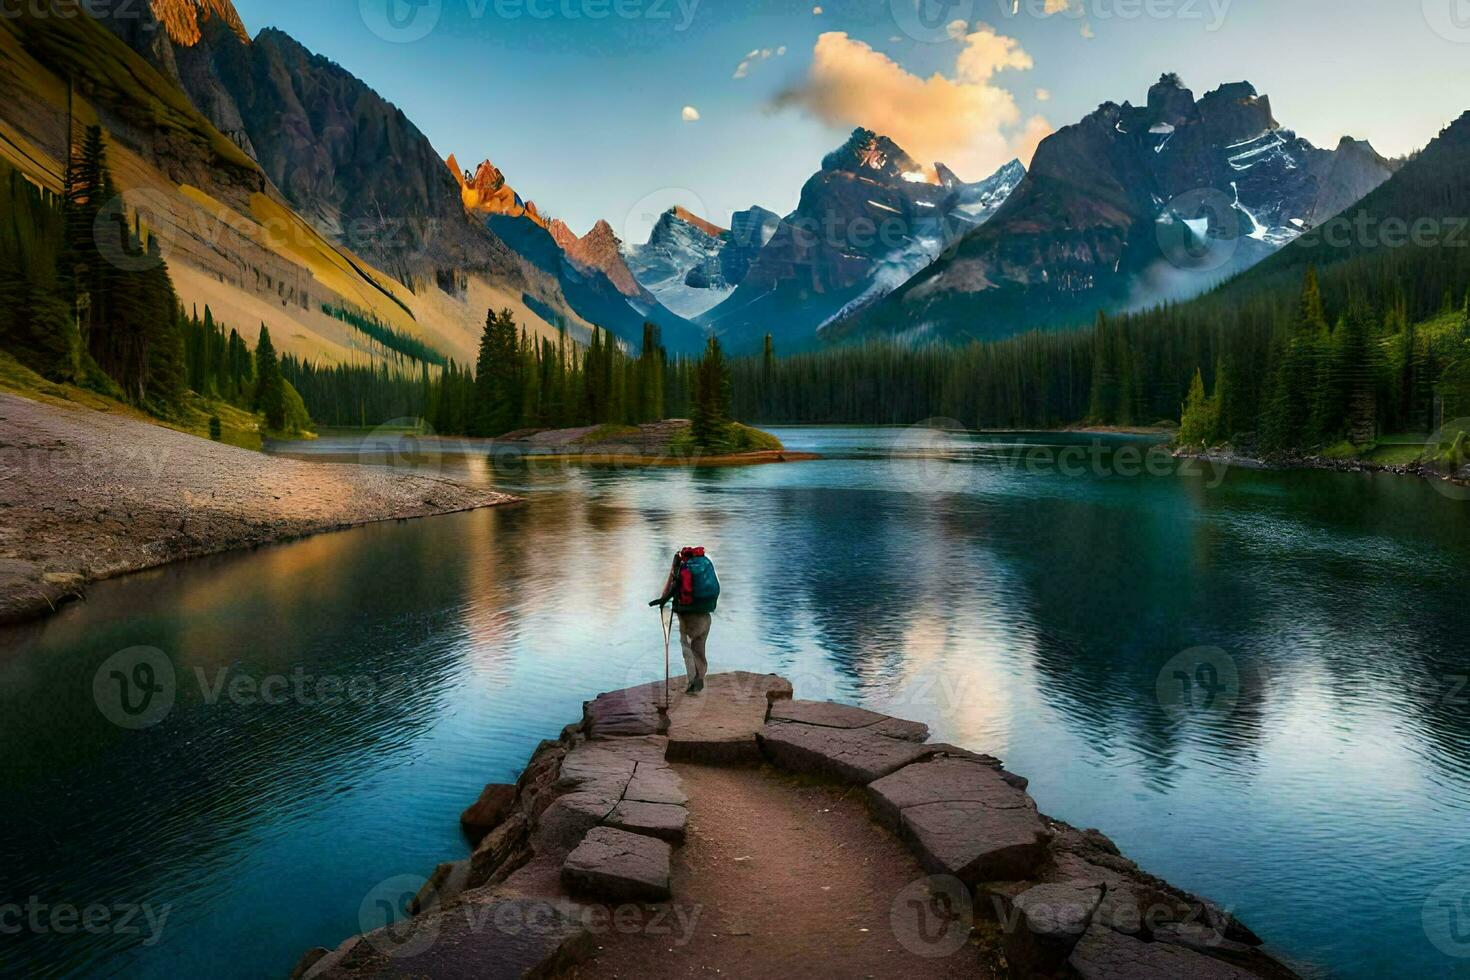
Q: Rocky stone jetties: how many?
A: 1